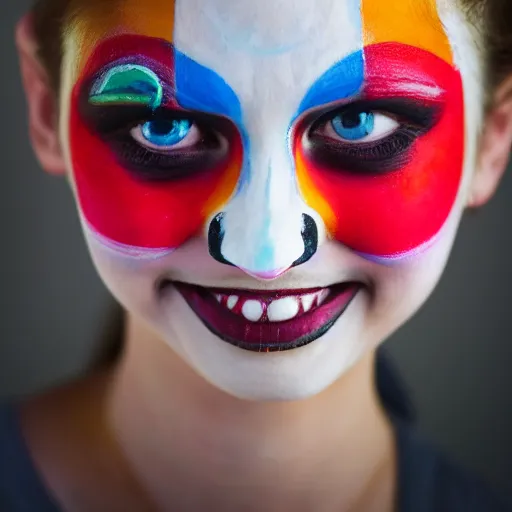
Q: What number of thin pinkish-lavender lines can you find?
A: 2